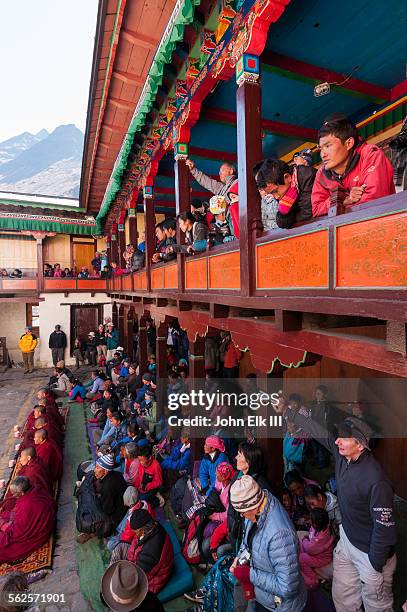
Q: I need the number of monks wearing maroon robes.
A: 7